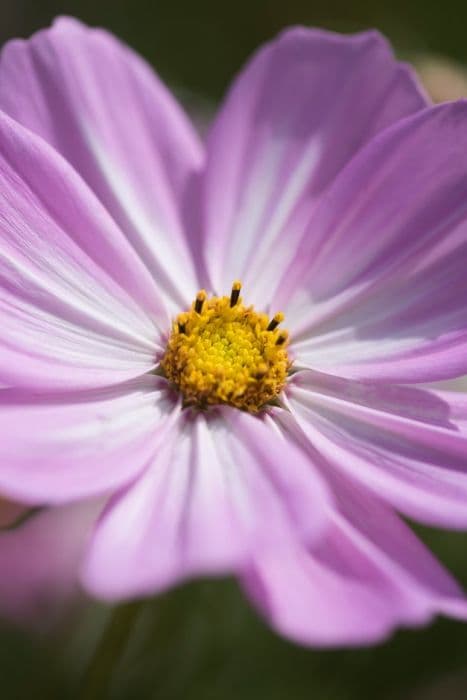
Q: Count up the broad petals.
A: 8